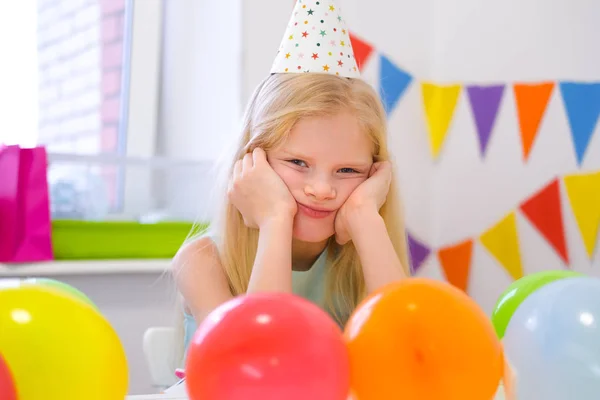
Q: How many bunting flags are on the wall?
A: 11